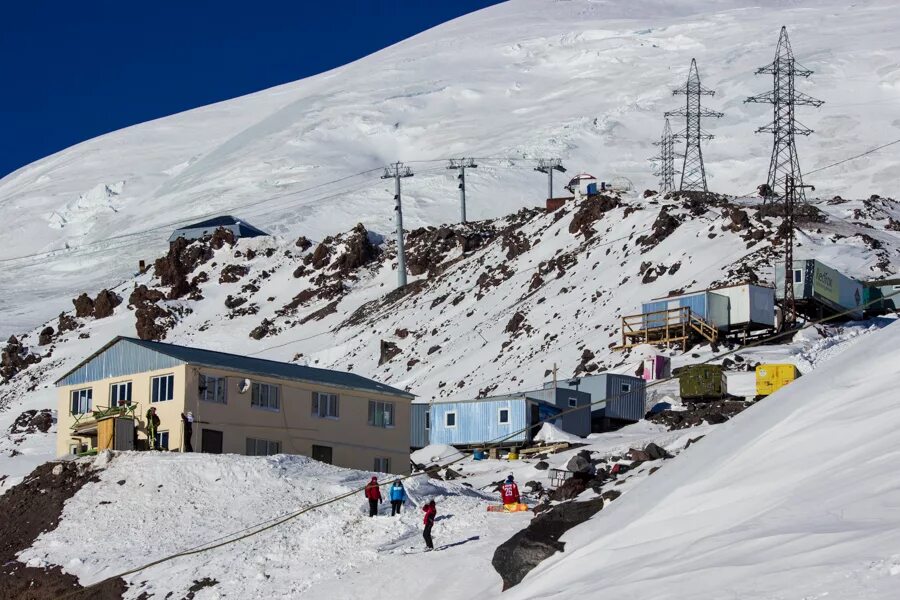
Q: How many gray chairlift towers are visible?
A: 3